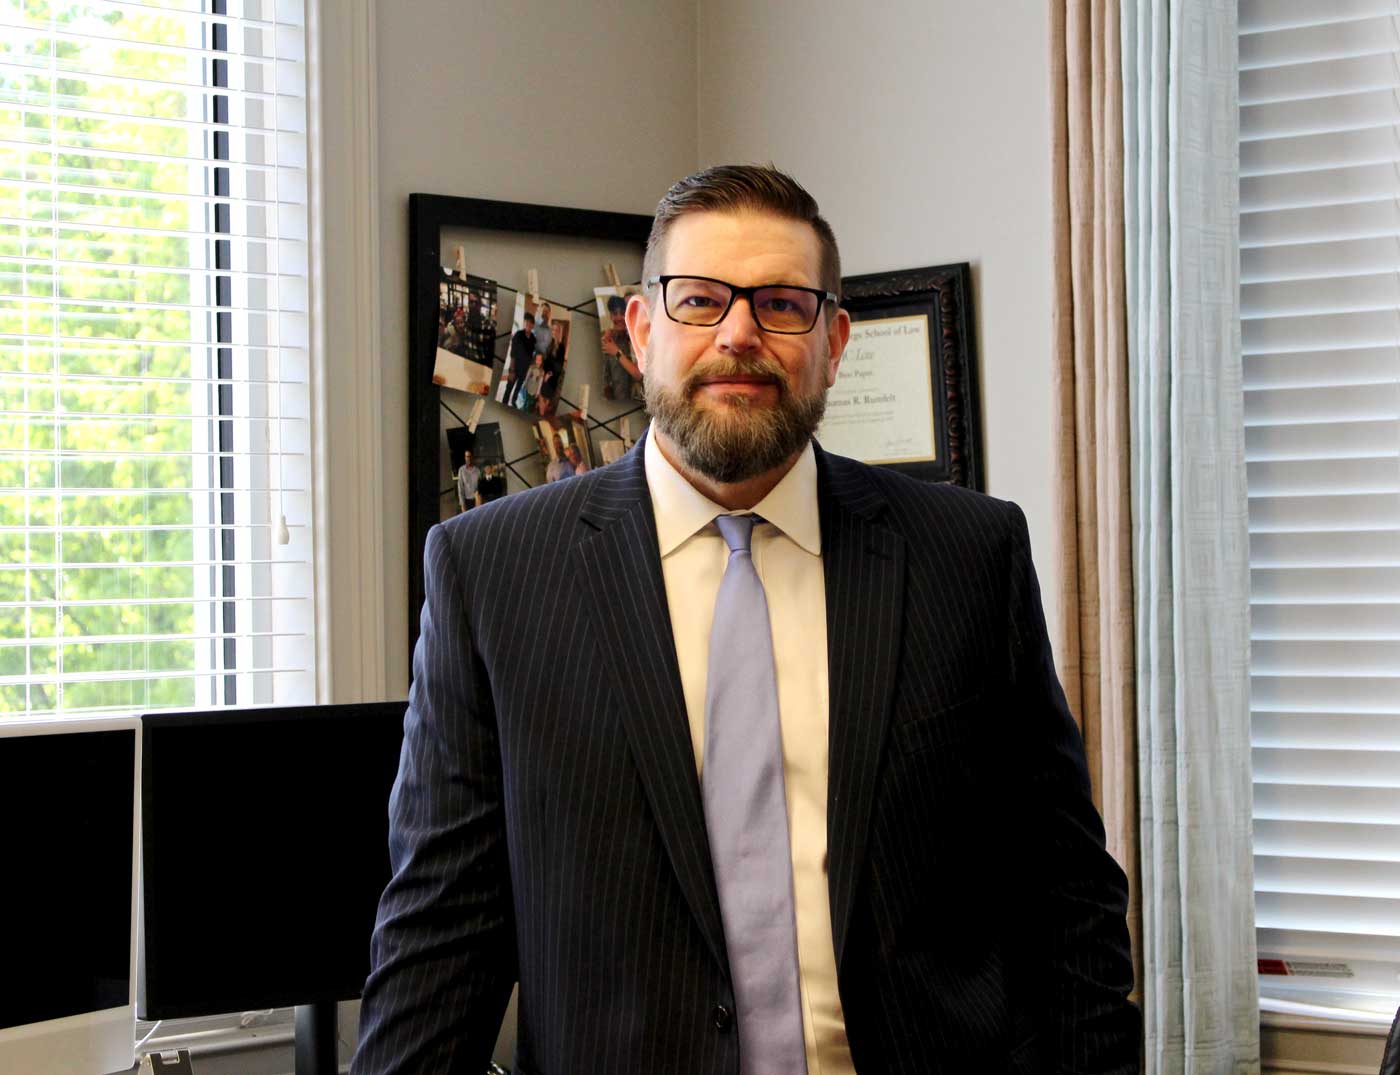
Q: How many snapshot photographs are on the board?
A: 6